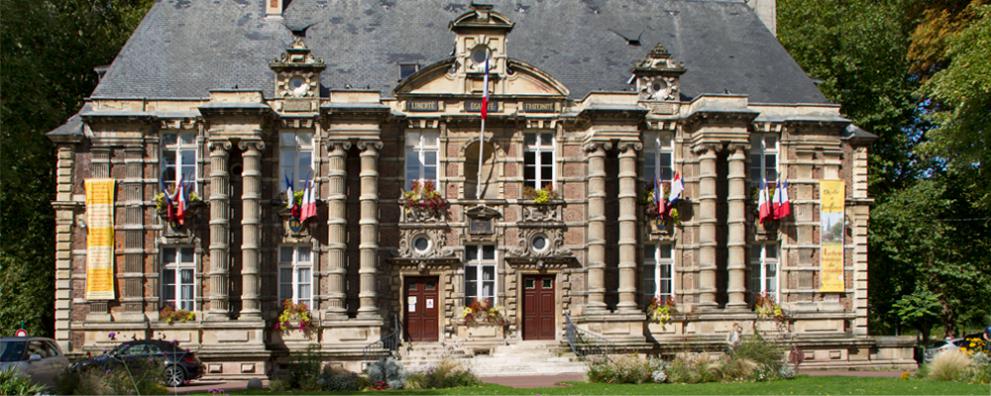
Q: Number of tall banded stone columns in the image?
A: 8